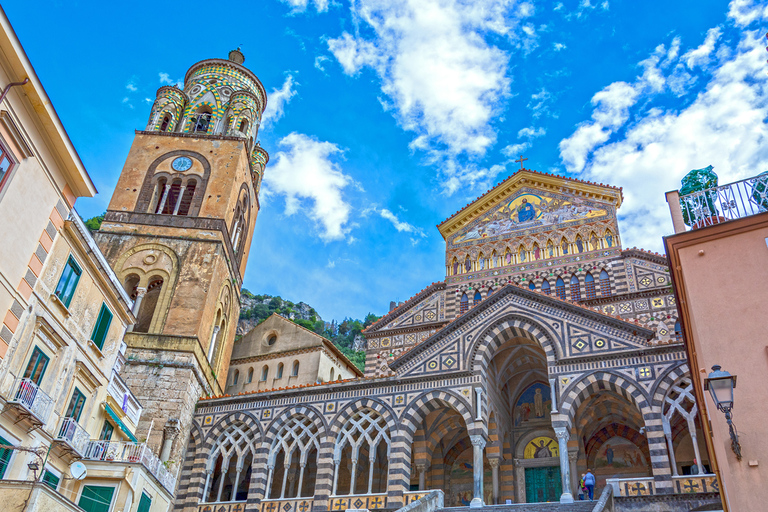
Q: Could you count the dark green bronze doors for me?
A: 1